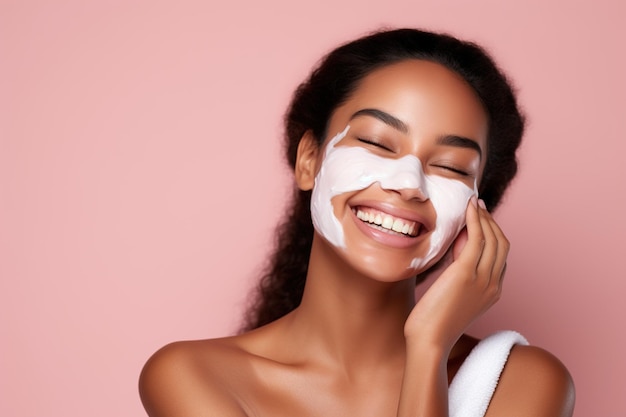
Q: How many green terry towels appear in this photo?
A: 0